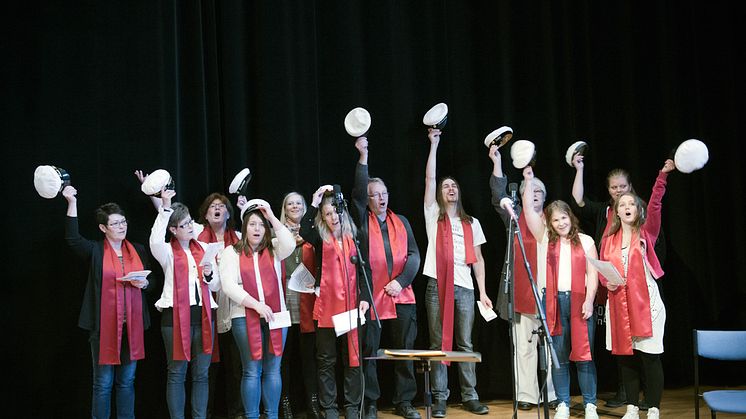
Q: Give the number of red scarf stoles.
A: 12